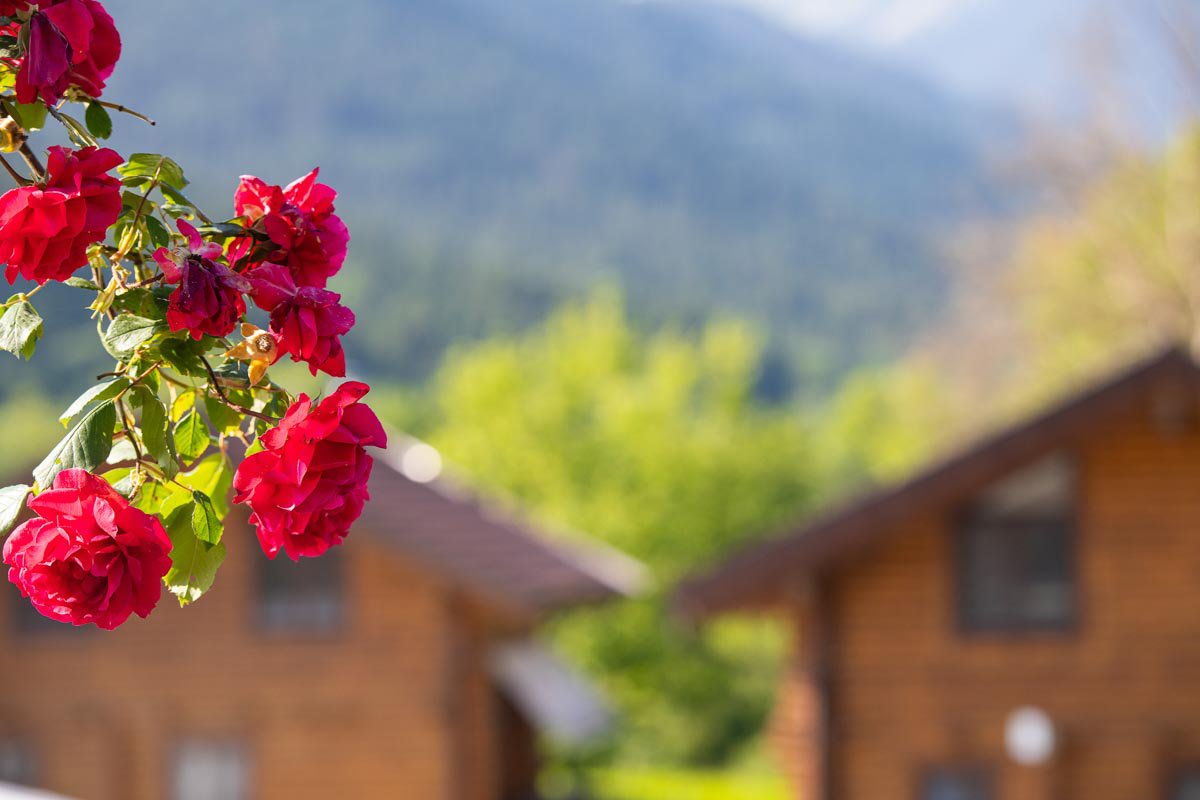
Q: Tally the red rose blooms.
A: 7